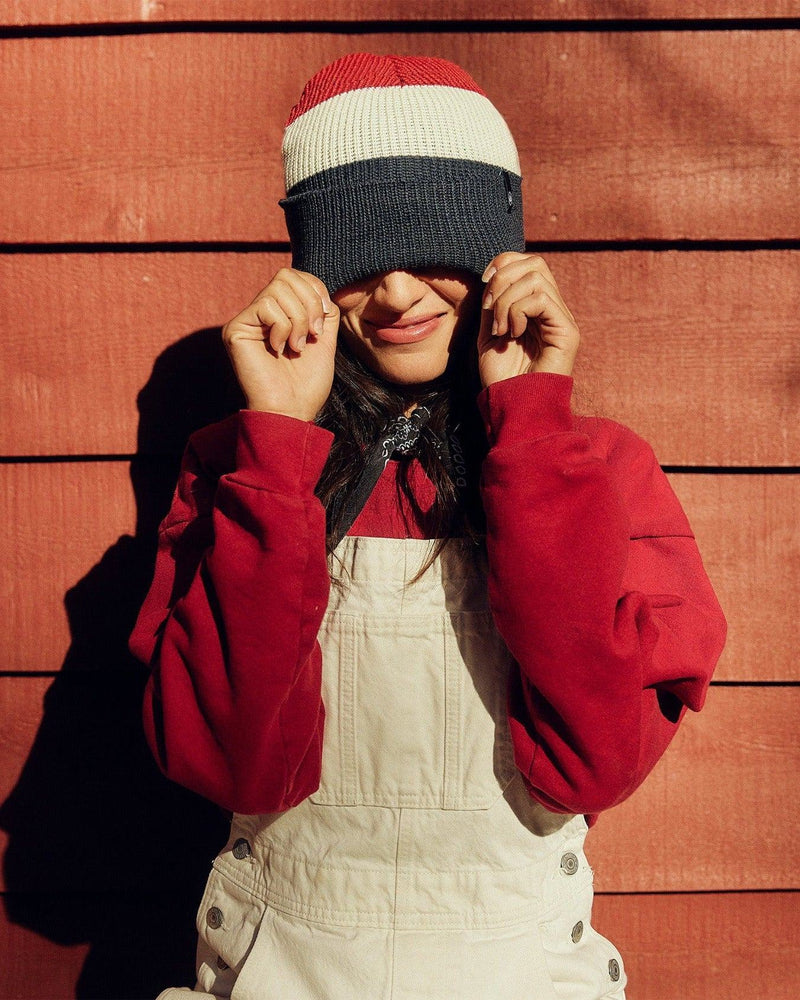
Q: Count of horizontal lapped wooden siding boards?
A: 6